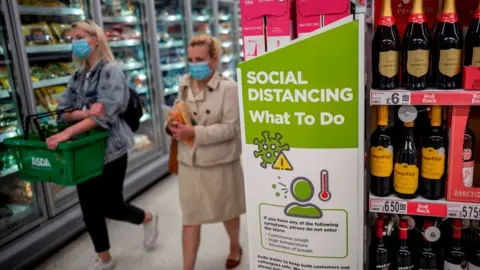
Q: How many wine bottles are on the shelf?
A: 13